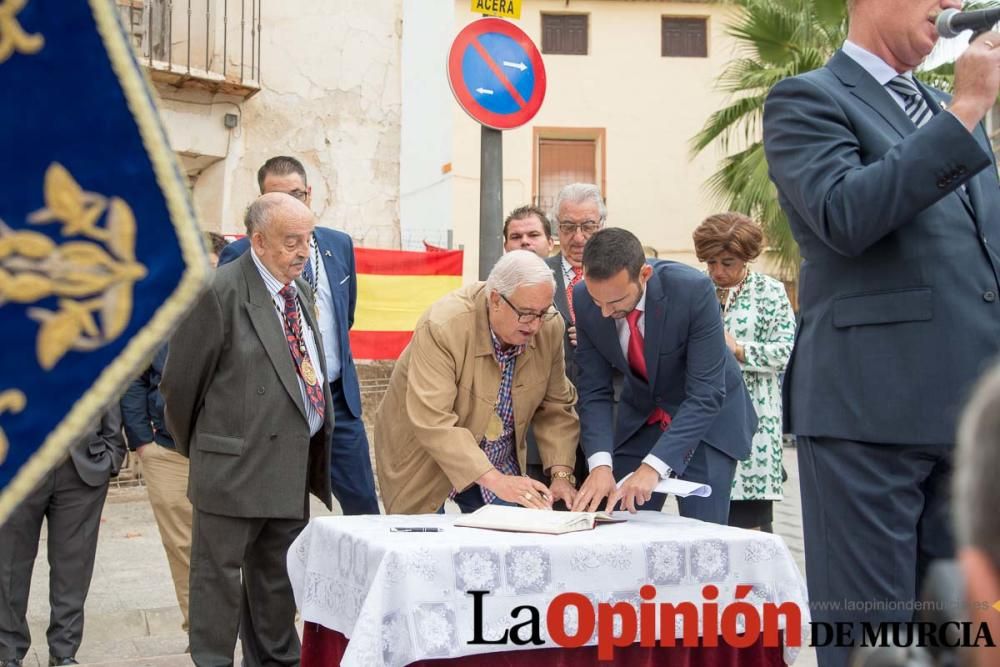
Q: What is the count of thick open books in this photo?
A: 1